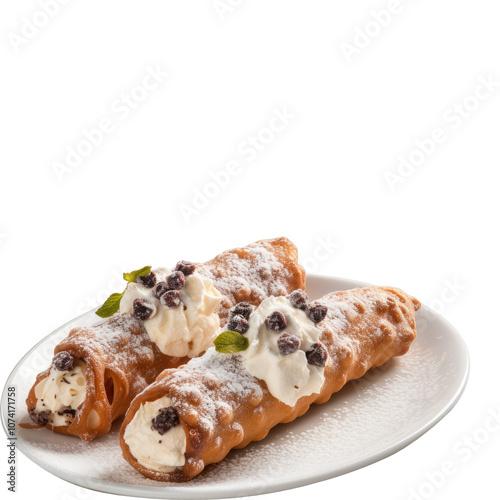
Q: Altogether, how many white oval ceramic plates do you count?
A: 1